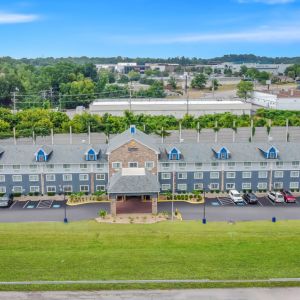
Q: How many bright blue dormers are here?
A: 5